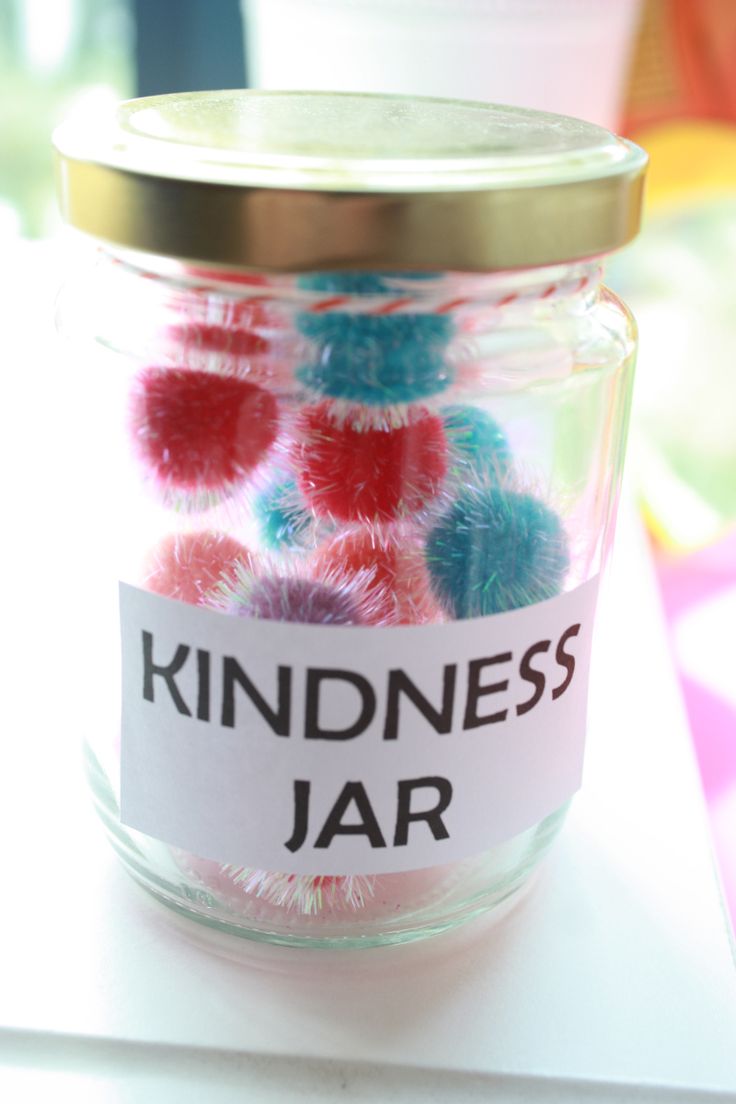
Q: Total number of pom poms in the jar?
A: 11